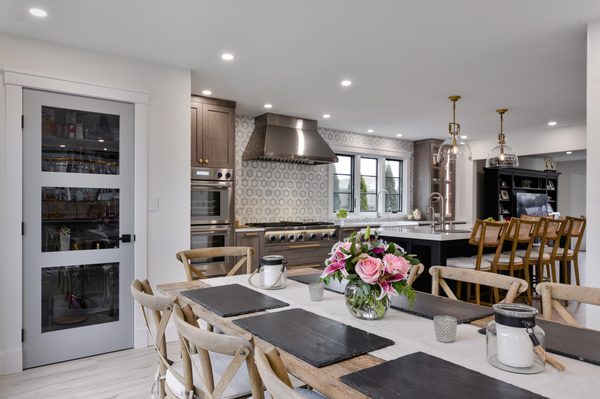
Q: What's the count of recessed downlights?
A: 11